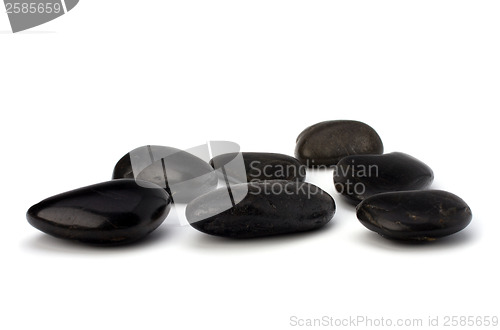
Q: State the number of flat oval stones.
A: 7